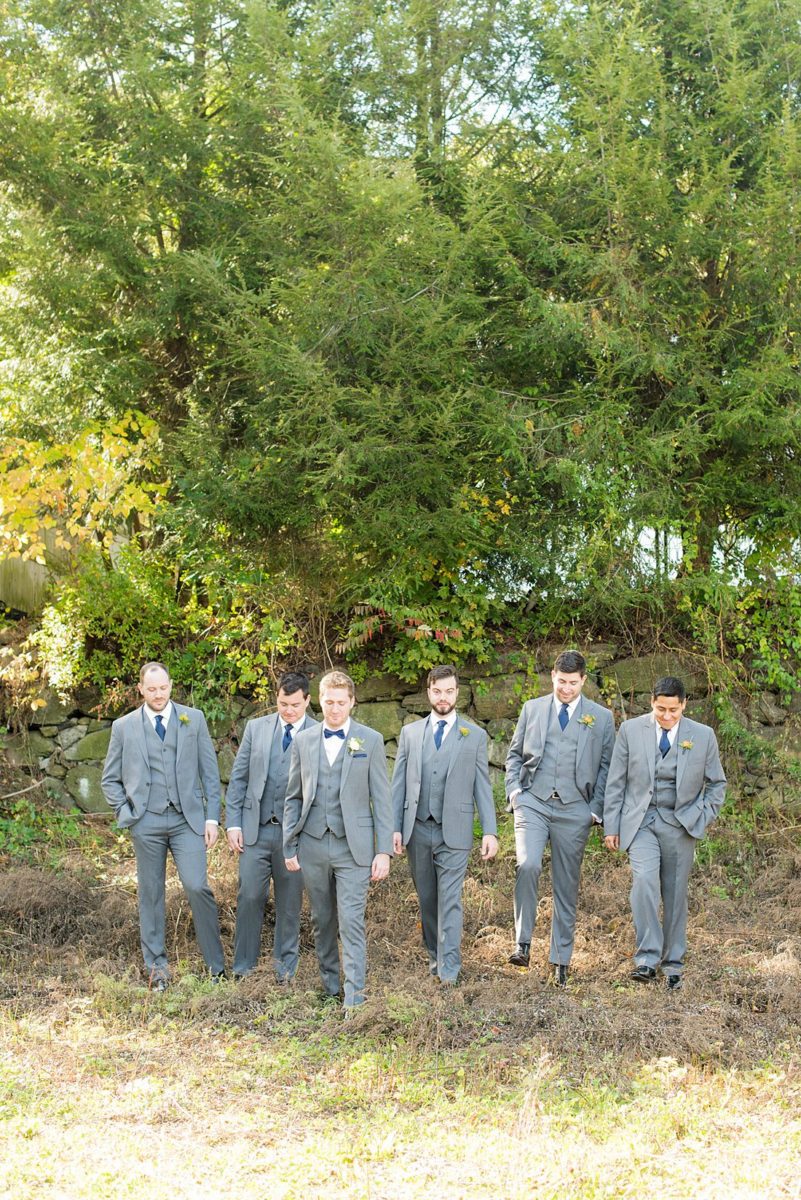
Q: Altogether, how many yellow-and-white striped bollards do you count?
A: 0